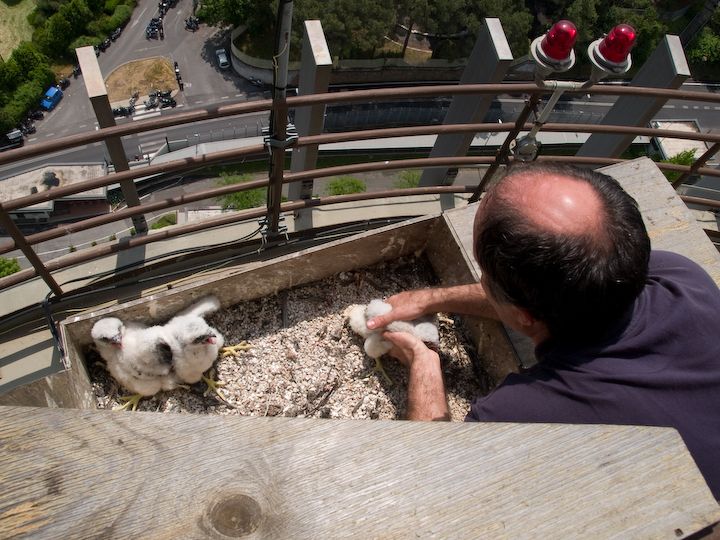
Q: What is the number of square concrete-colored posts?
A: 4